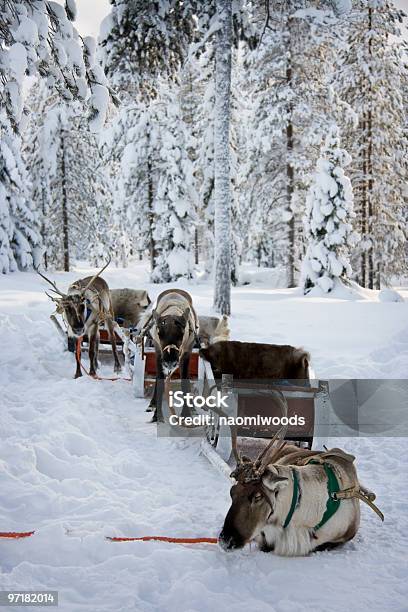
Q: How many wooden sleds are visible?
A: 3